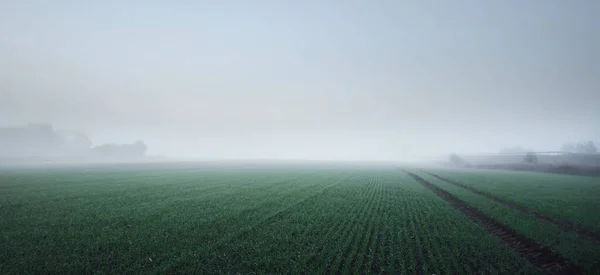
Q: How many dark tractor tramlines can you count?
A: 2